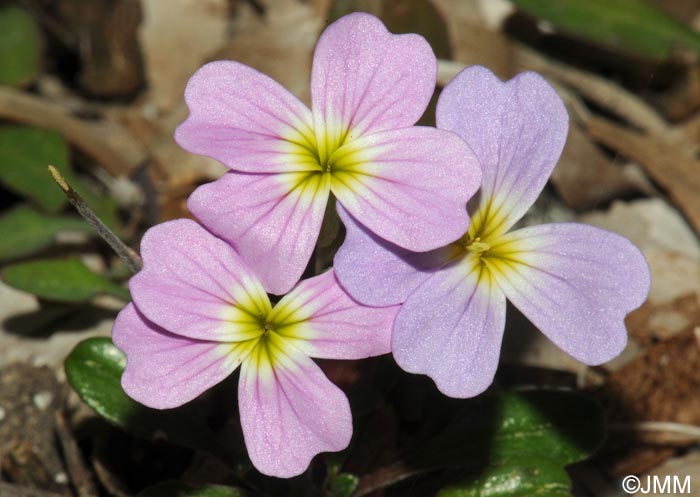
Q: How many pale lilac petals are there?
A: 4